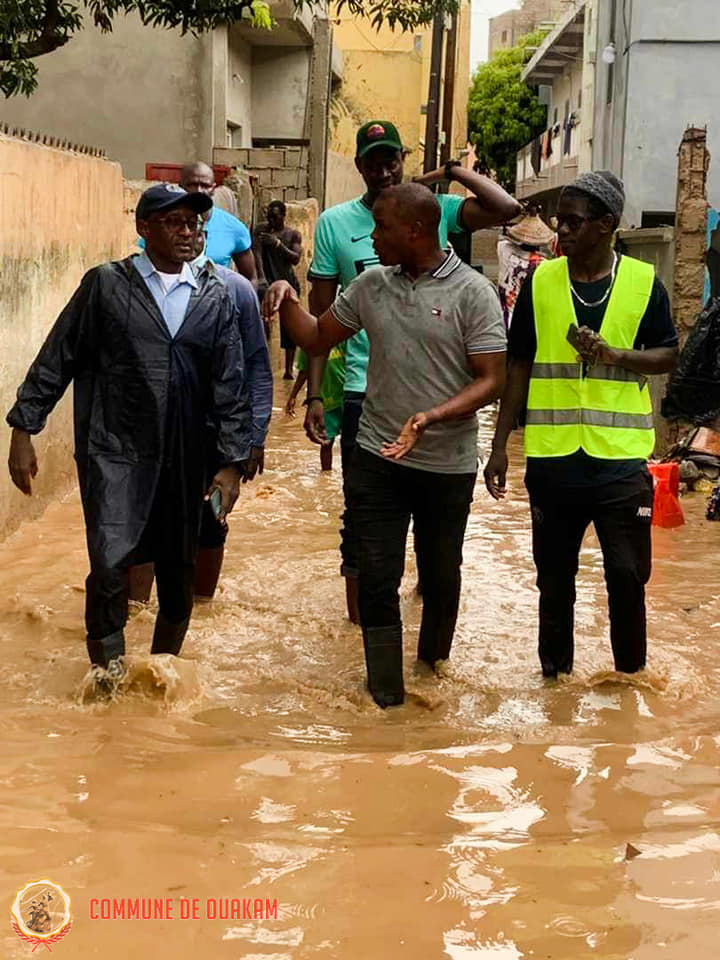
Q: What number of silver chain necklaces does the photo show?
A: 1